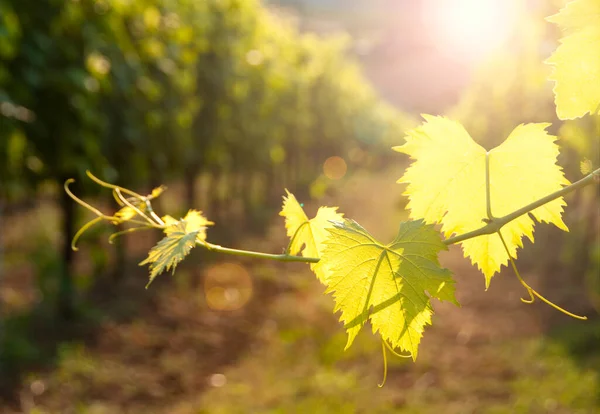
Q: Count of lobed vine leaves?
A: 5